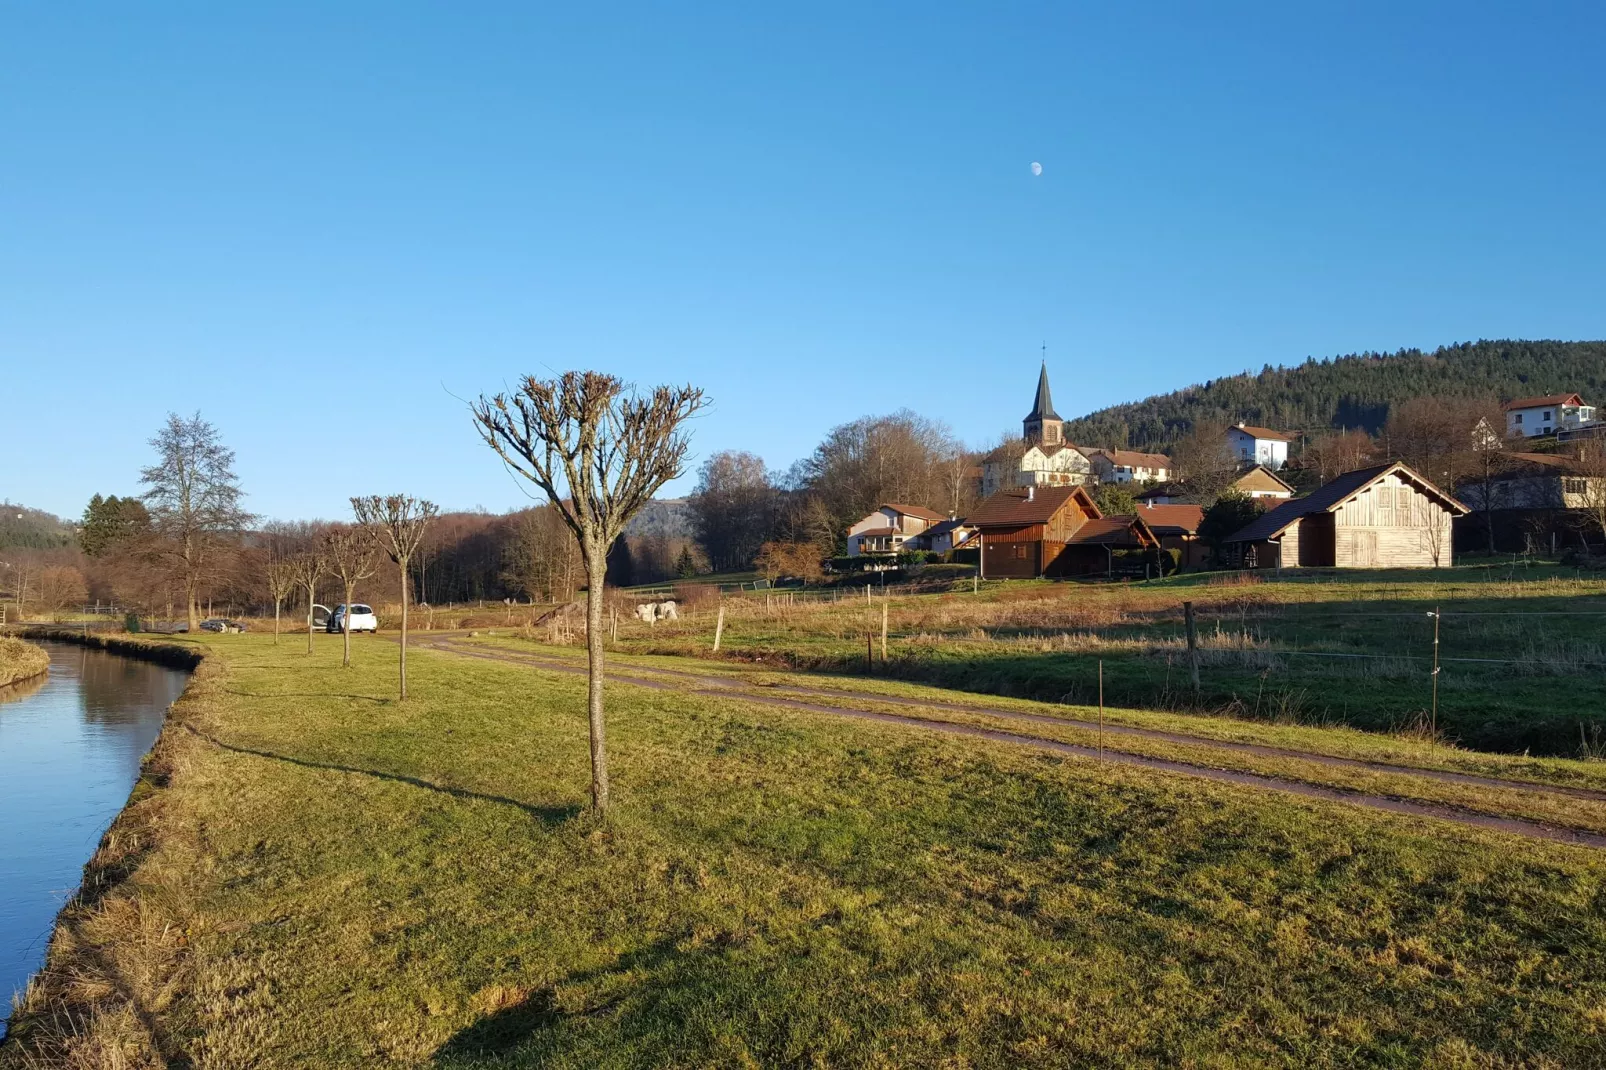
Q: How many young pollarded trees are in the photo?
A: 5